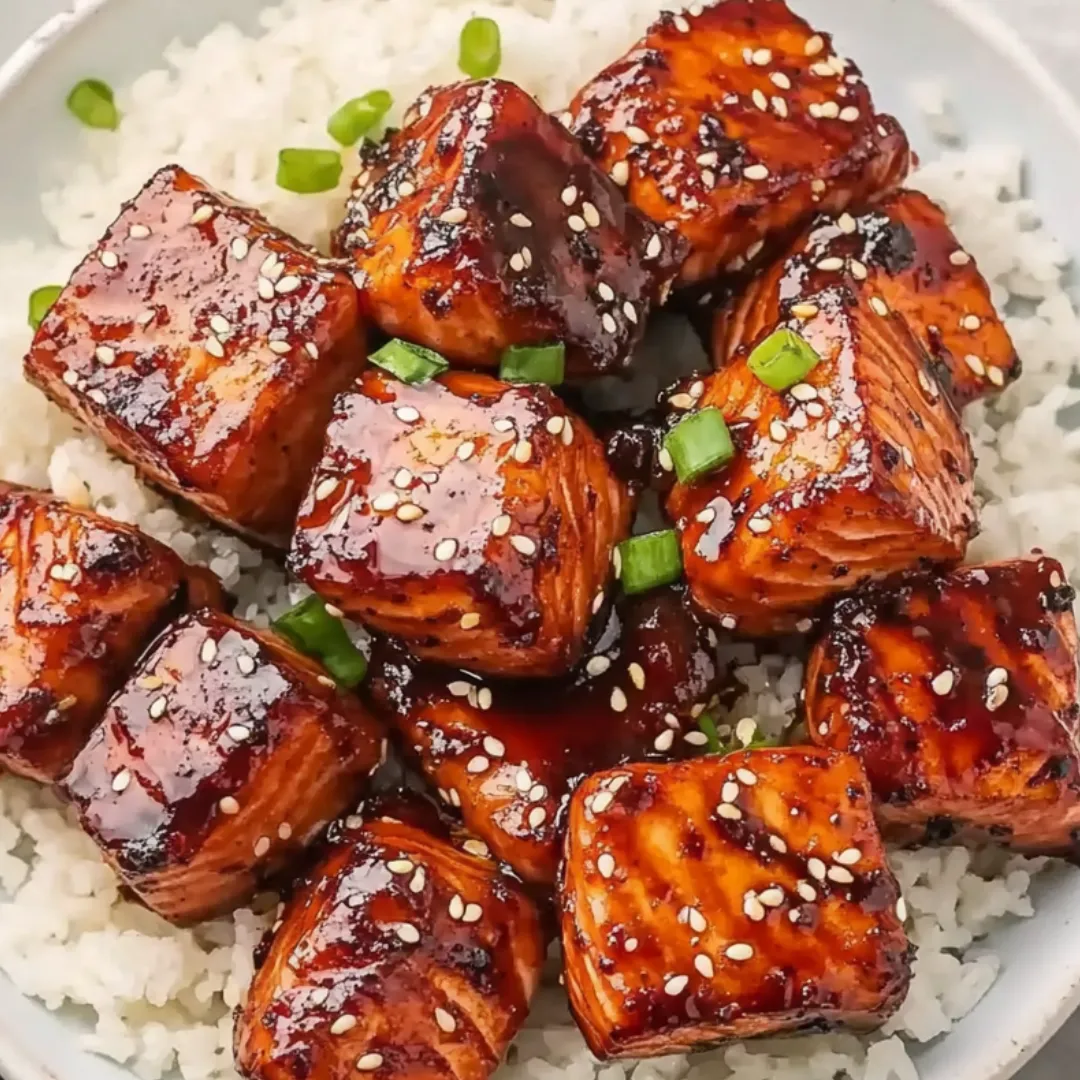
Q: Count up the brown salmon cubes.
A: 12